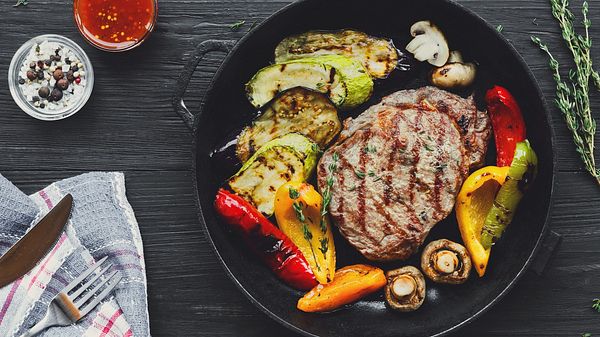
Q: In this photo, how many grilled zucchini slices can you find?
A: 2